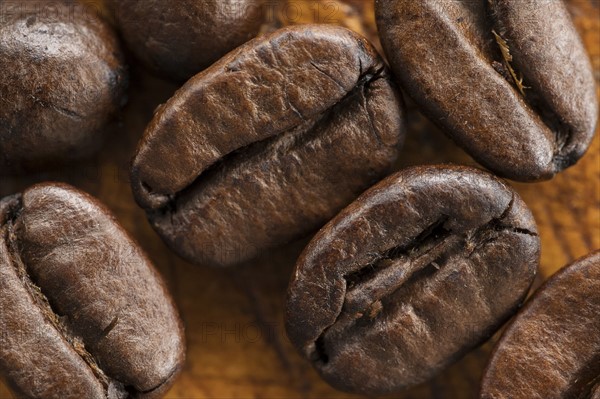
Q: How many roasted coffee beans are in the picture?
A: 7